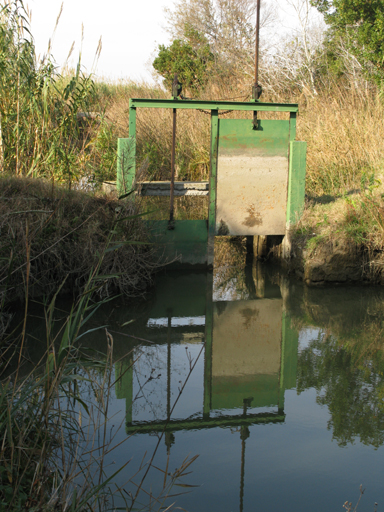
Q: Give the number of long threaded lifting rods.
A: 2